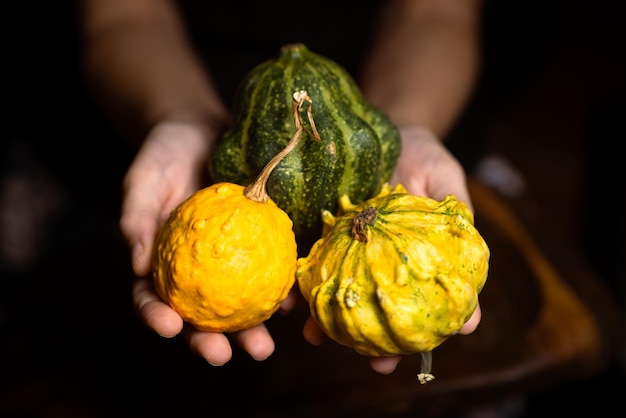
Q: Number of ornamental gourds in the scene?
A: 3